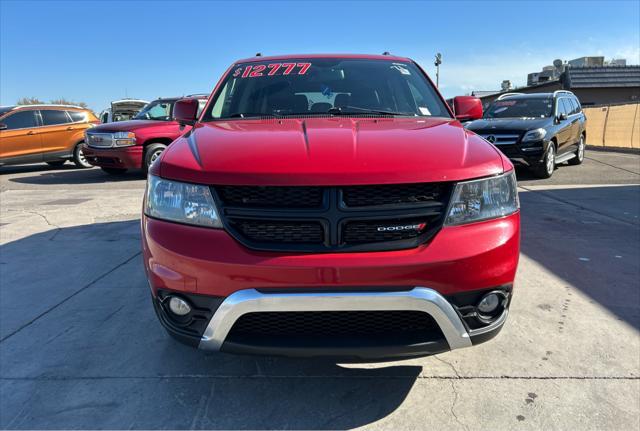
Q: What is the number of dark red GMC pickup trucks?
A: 1